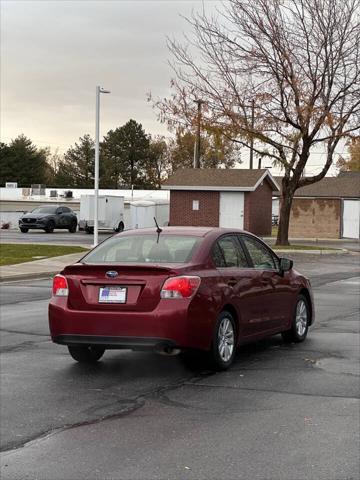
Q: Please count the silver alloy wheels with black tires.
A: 2